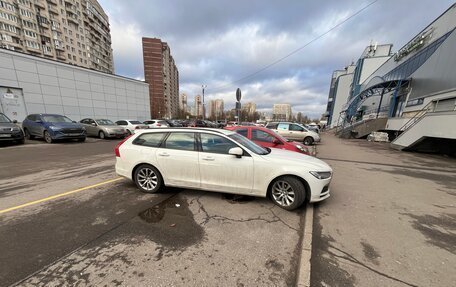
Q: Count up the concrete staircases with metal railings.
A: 2